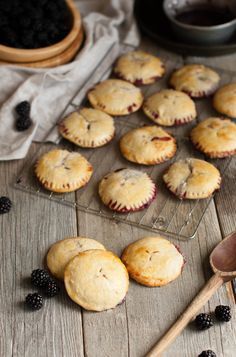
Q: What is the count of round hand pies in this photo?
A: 14